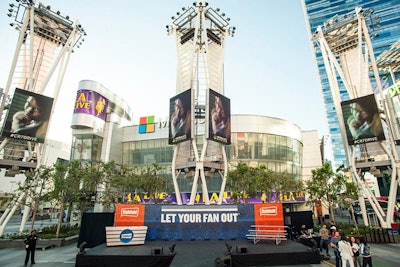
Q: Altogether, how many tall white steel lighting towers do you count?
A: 3